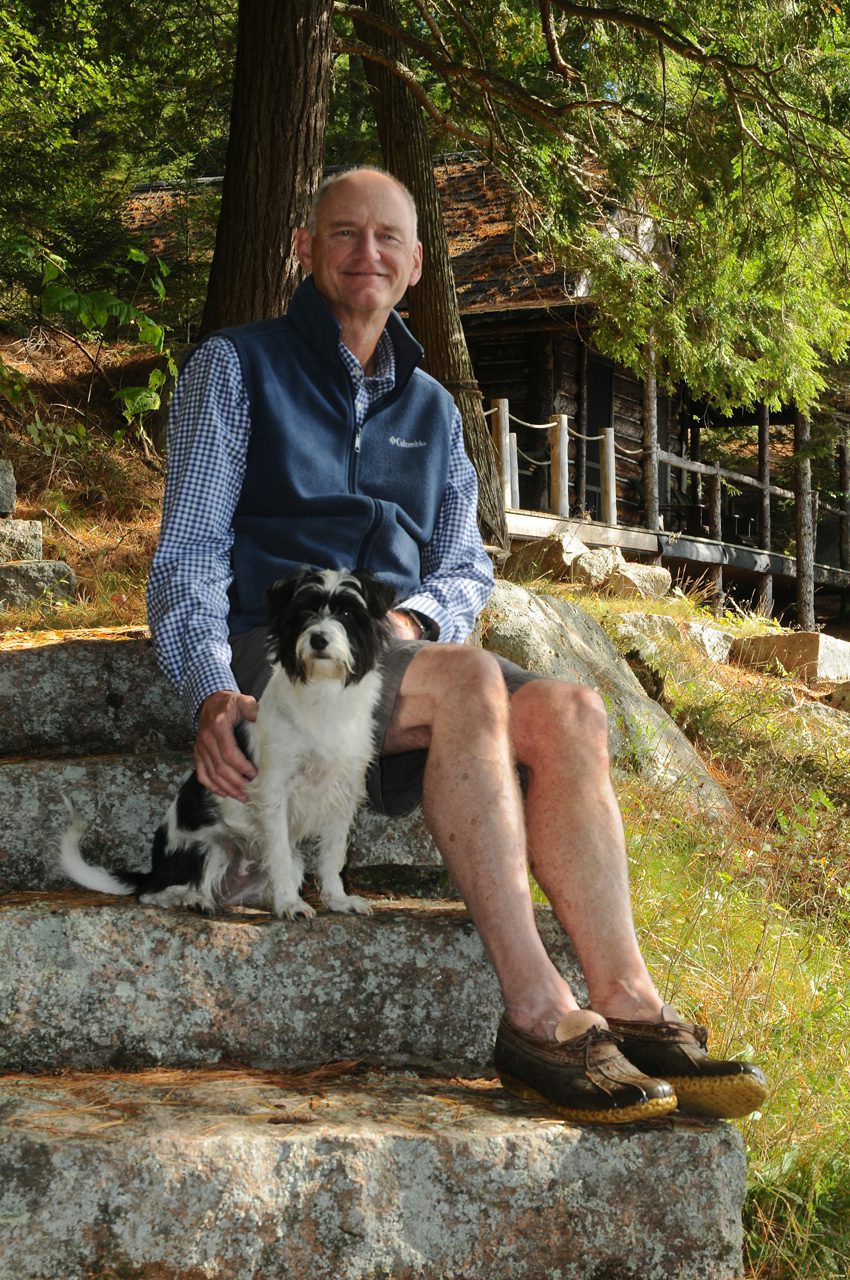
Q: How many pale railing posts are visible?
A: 4